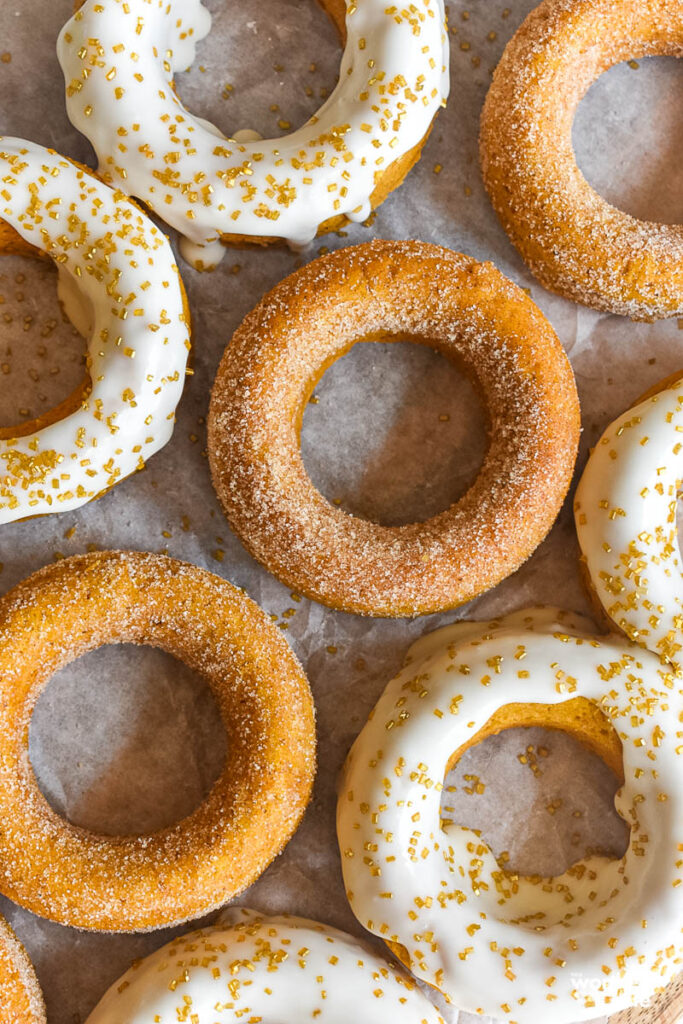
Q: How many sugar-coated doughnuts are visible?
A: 4